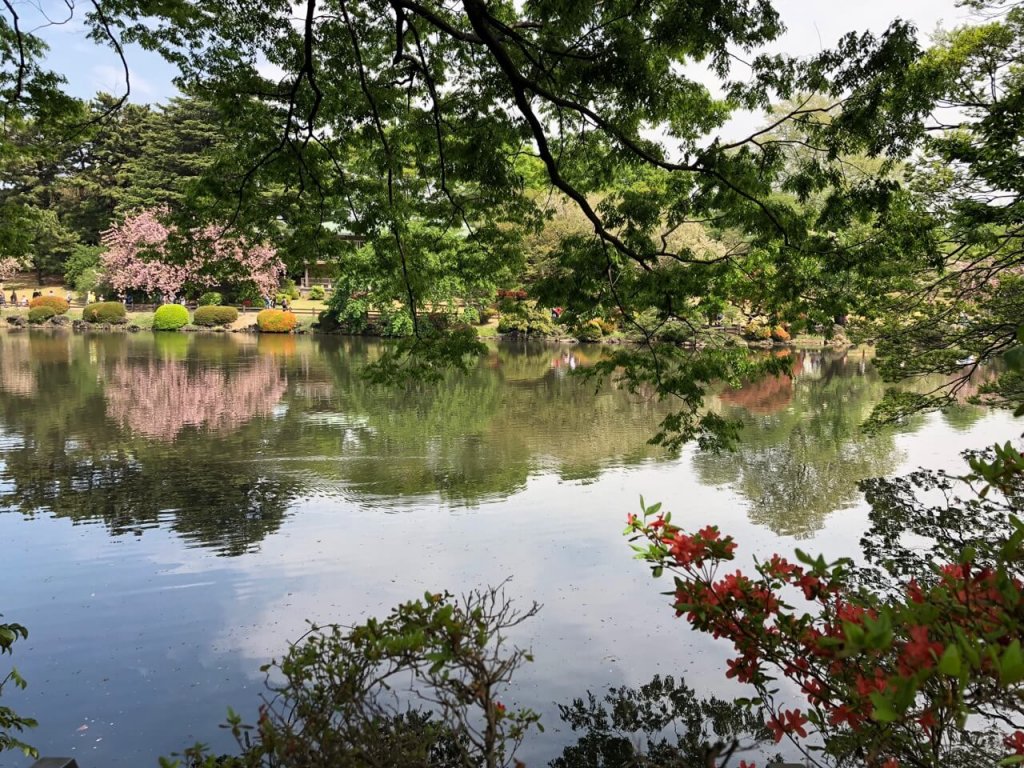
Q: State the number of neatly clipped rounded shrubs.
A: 6